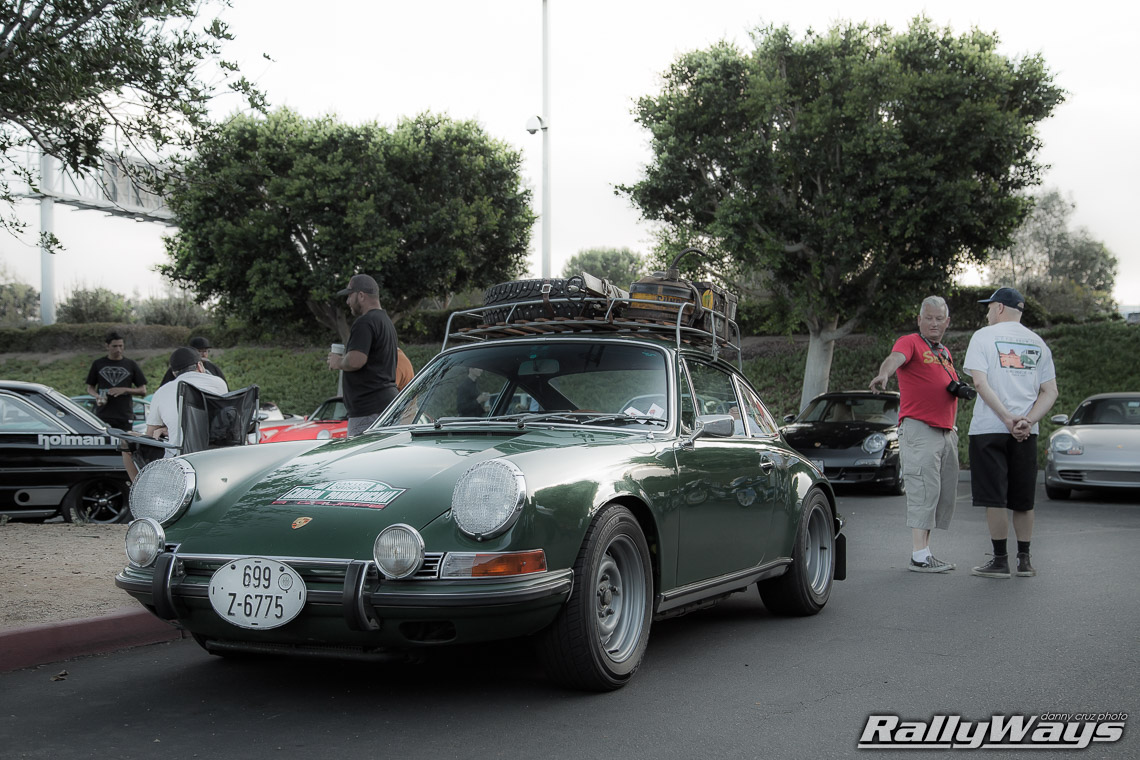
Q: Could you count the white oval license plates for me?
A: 1